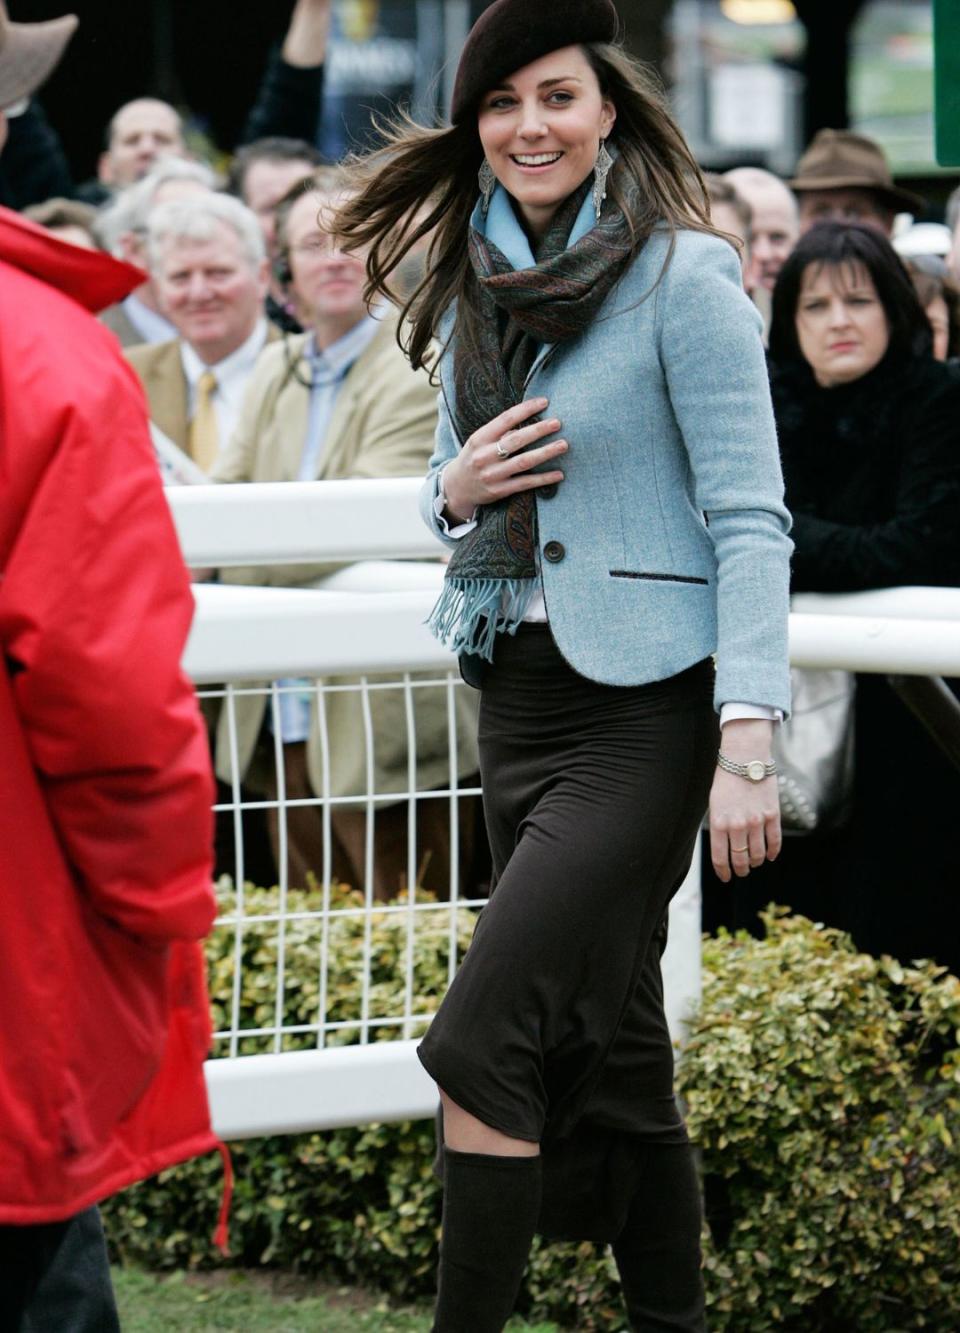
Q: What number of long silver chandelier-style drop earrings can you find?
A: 2